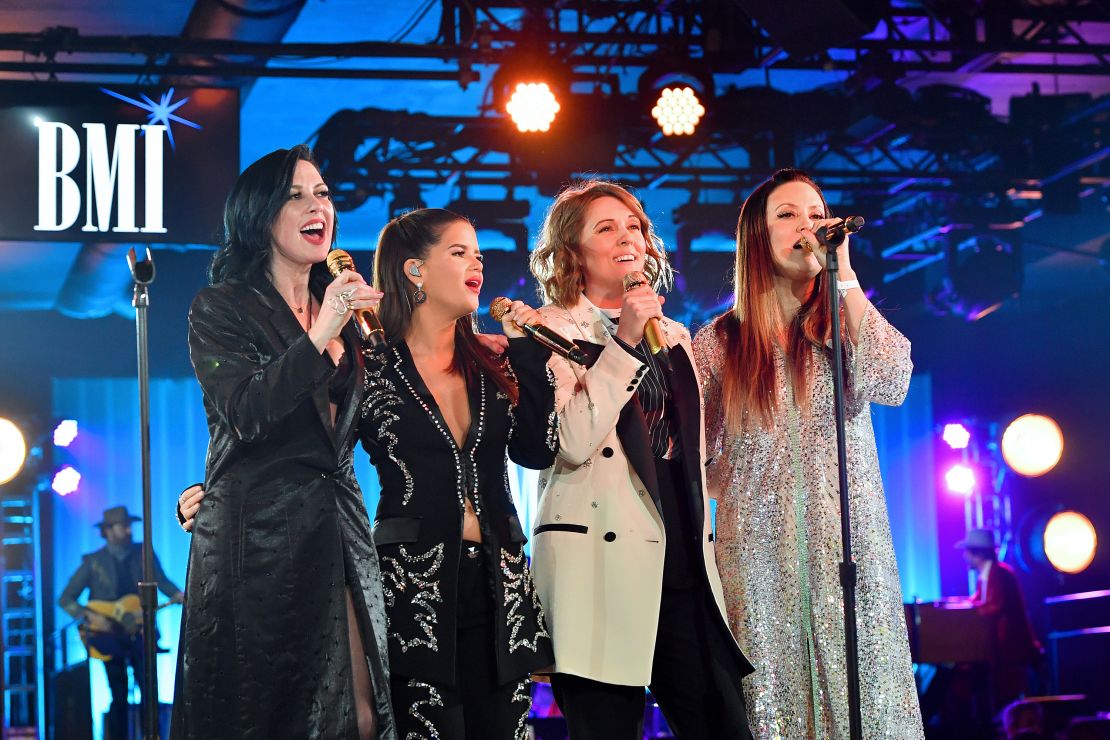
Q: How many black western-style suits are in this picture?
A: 1